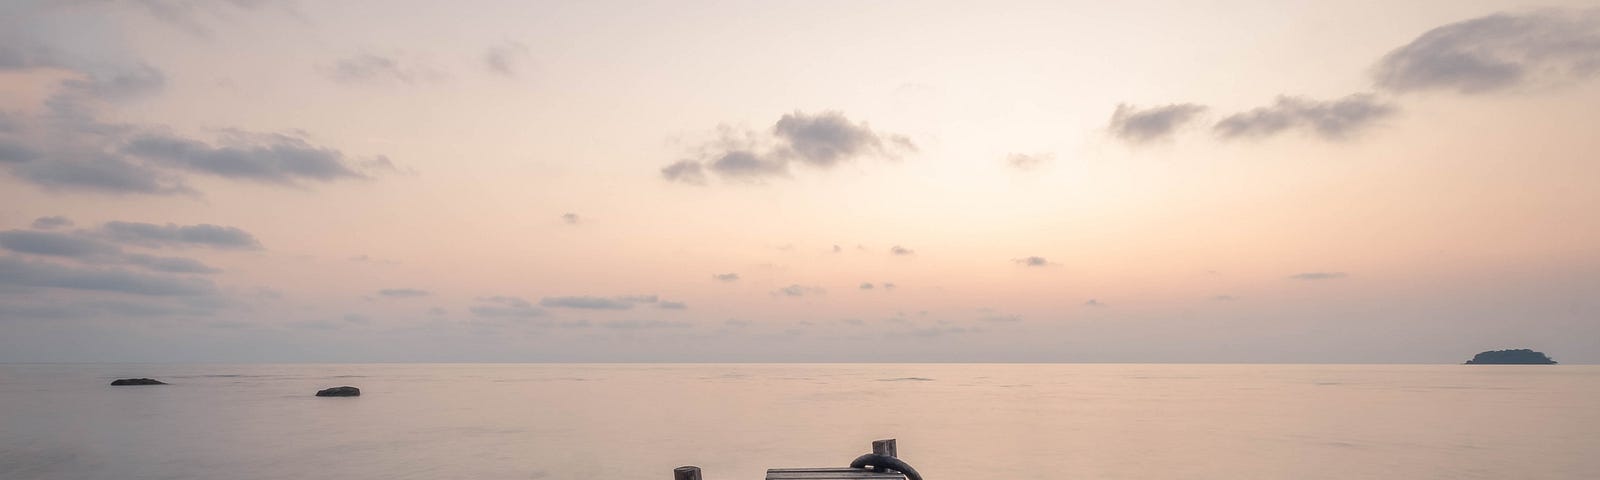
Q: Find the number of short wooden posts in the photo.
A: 2